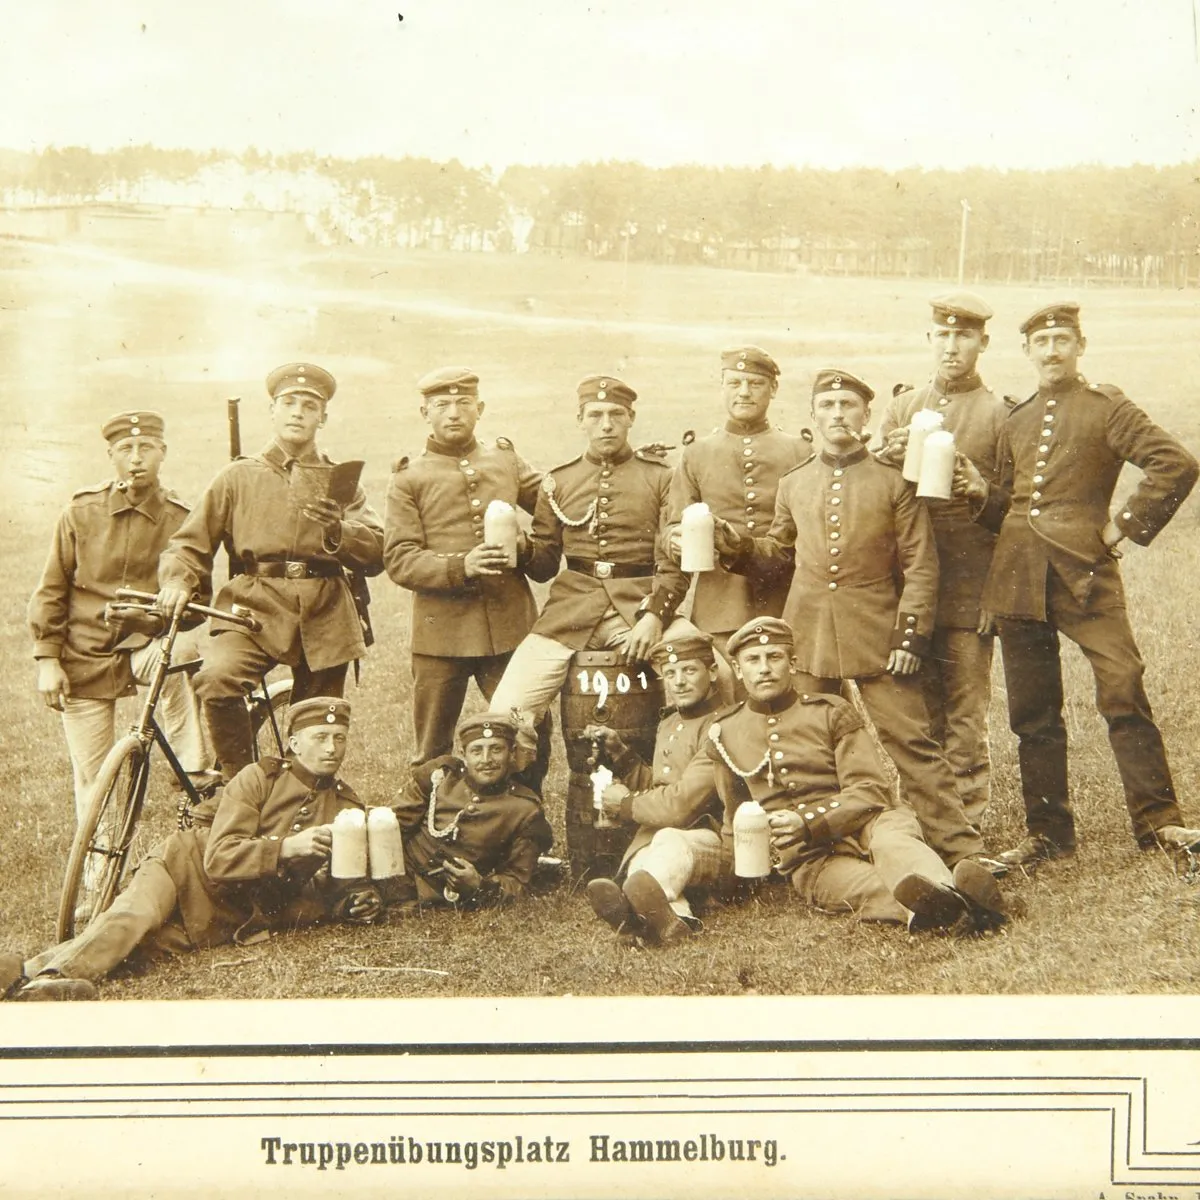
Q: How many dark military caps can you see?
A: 12